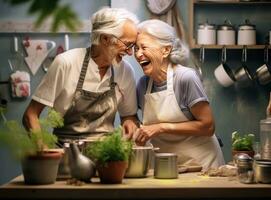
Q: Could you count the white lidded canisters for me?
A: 3